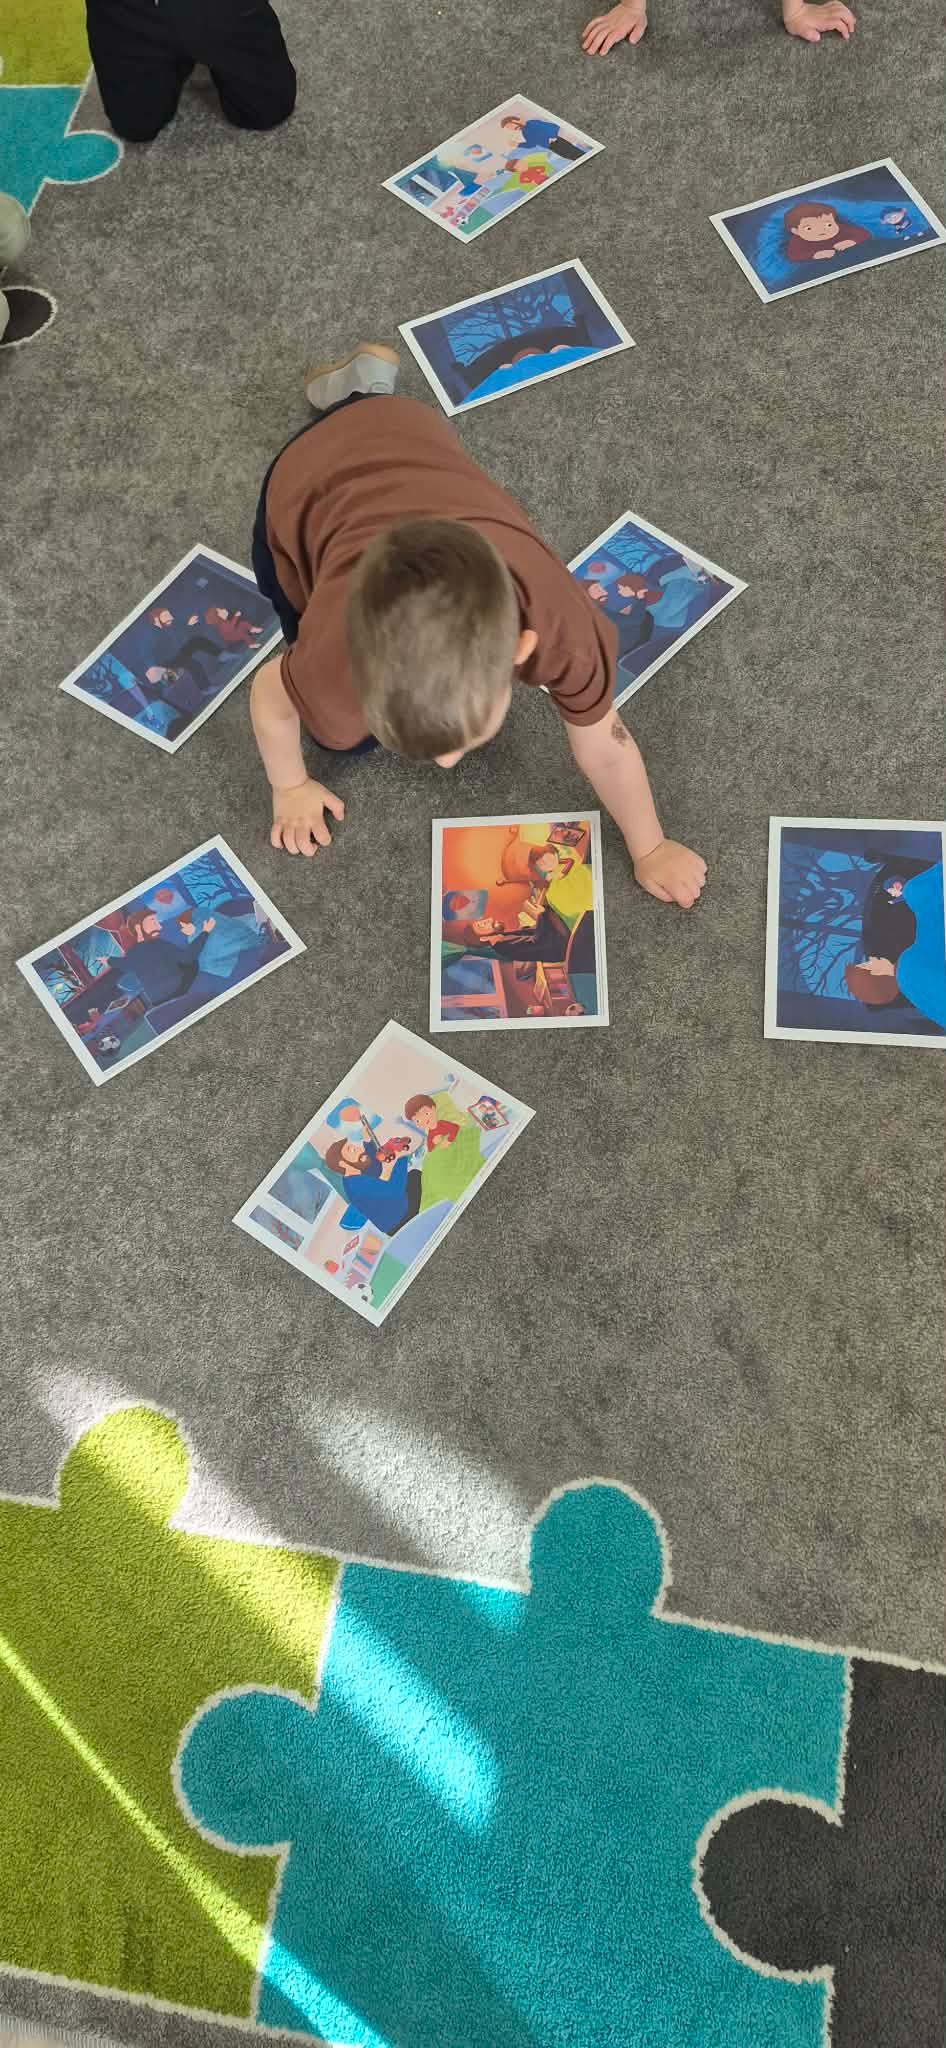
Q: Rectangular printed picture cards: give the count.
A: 9